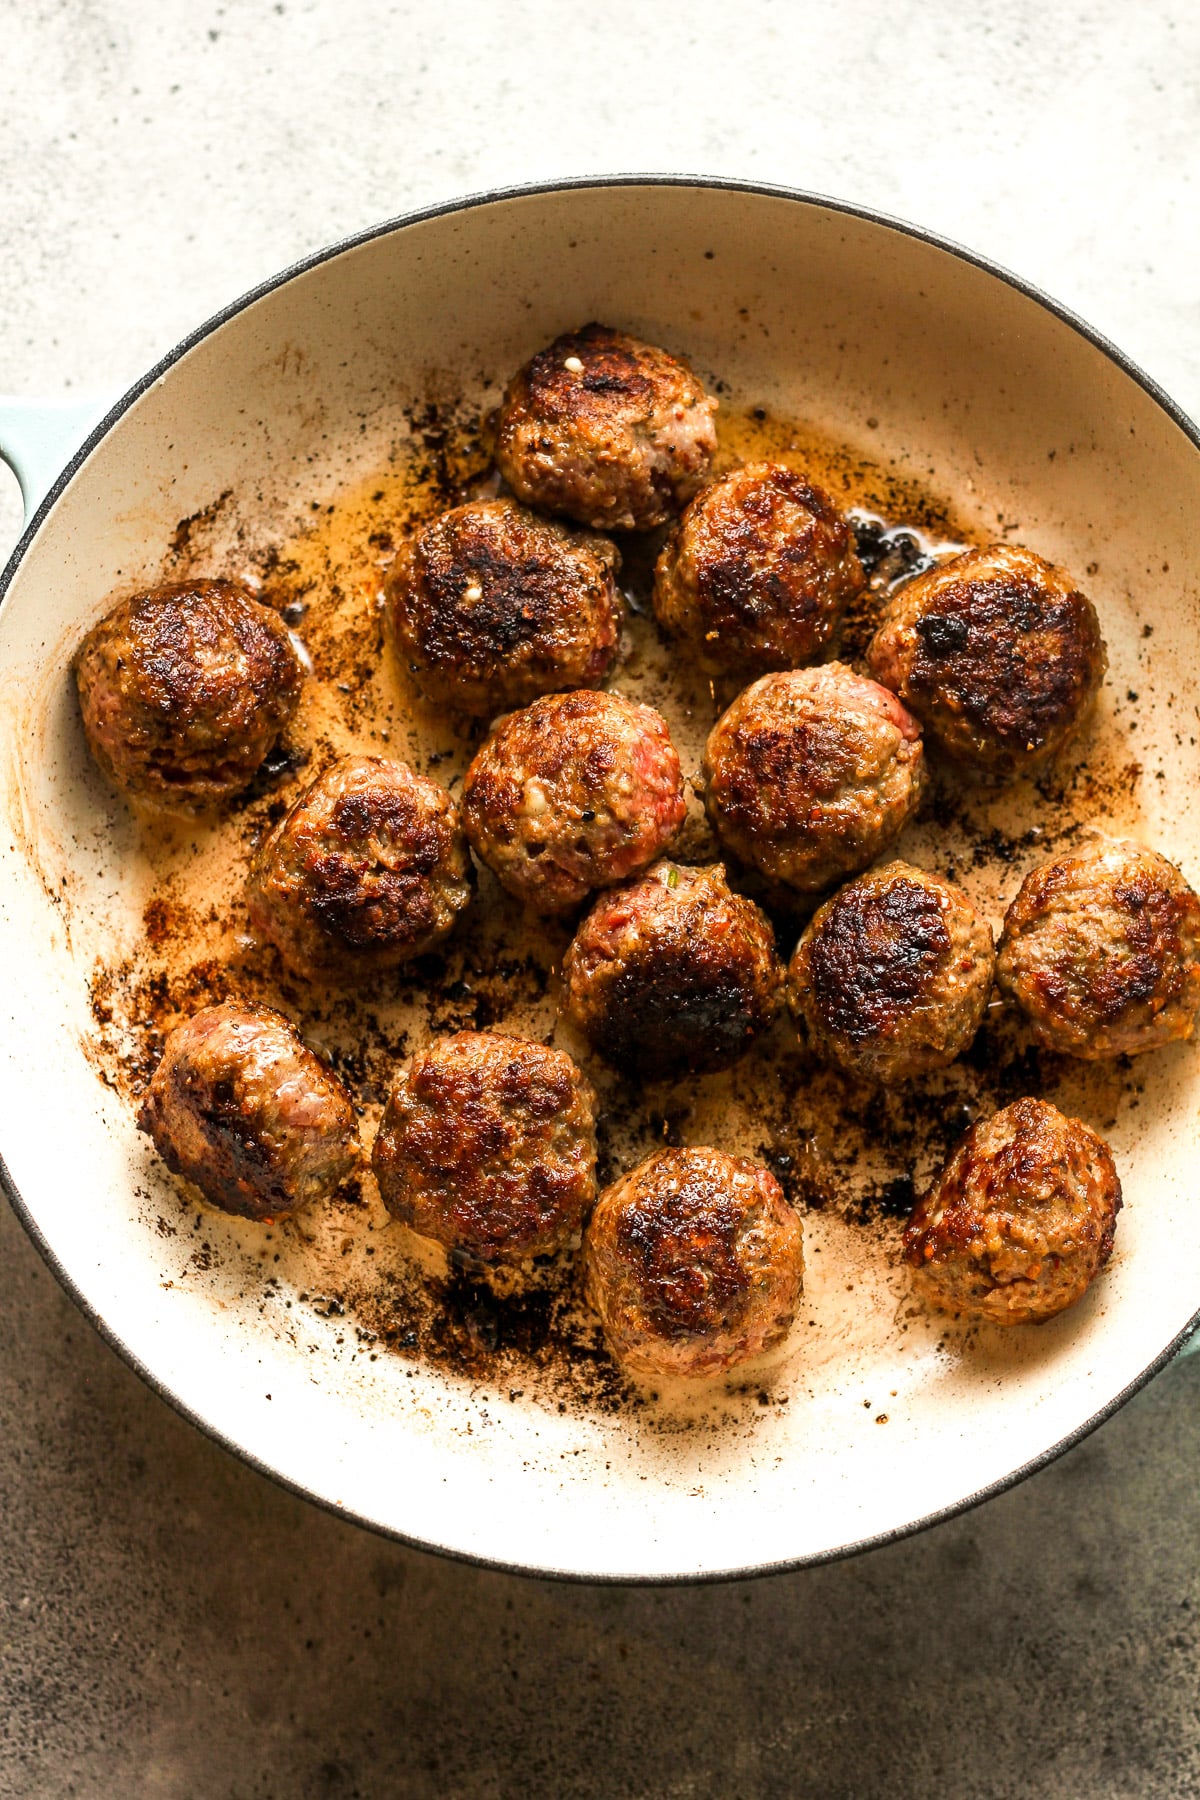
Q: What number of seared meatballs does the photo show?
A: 15